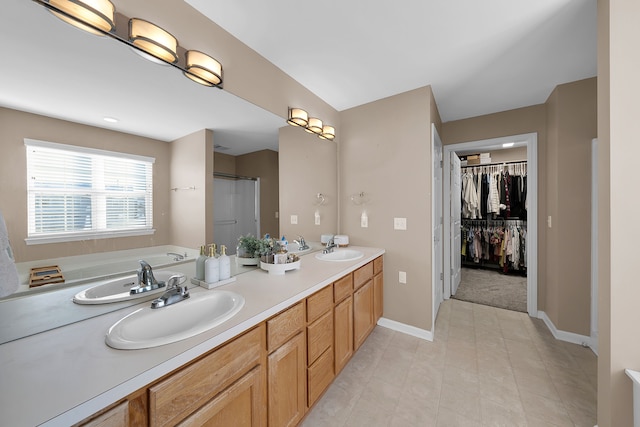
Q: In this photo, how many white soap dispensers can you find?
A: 2